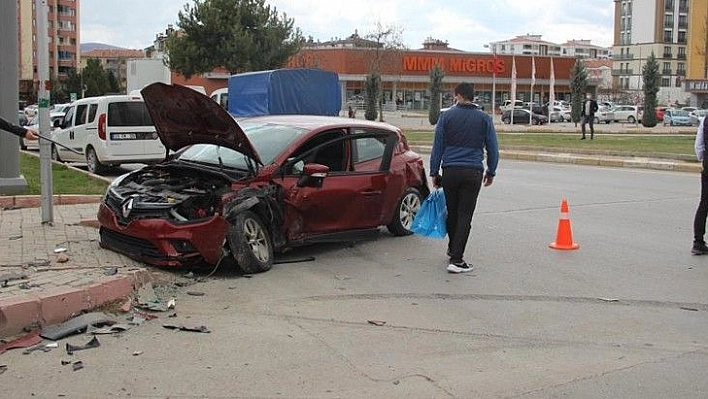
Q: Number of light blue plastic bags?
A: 1